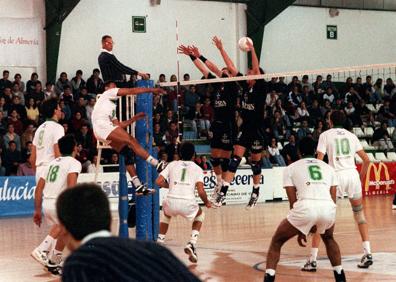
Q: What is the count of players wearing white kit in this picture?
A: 6